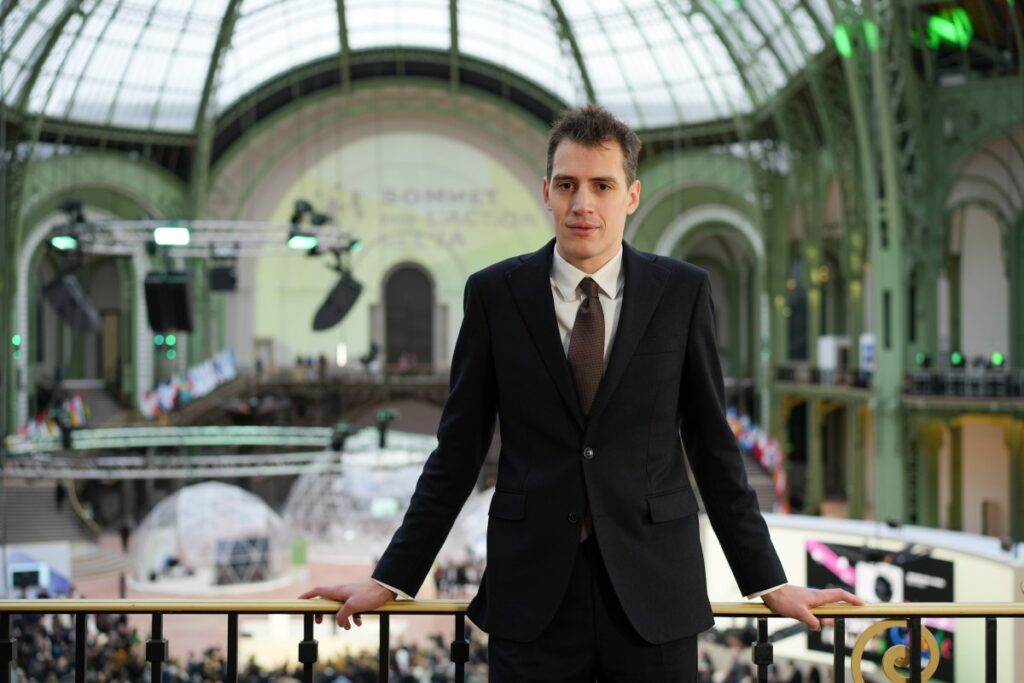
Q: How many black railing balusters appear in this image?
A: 11